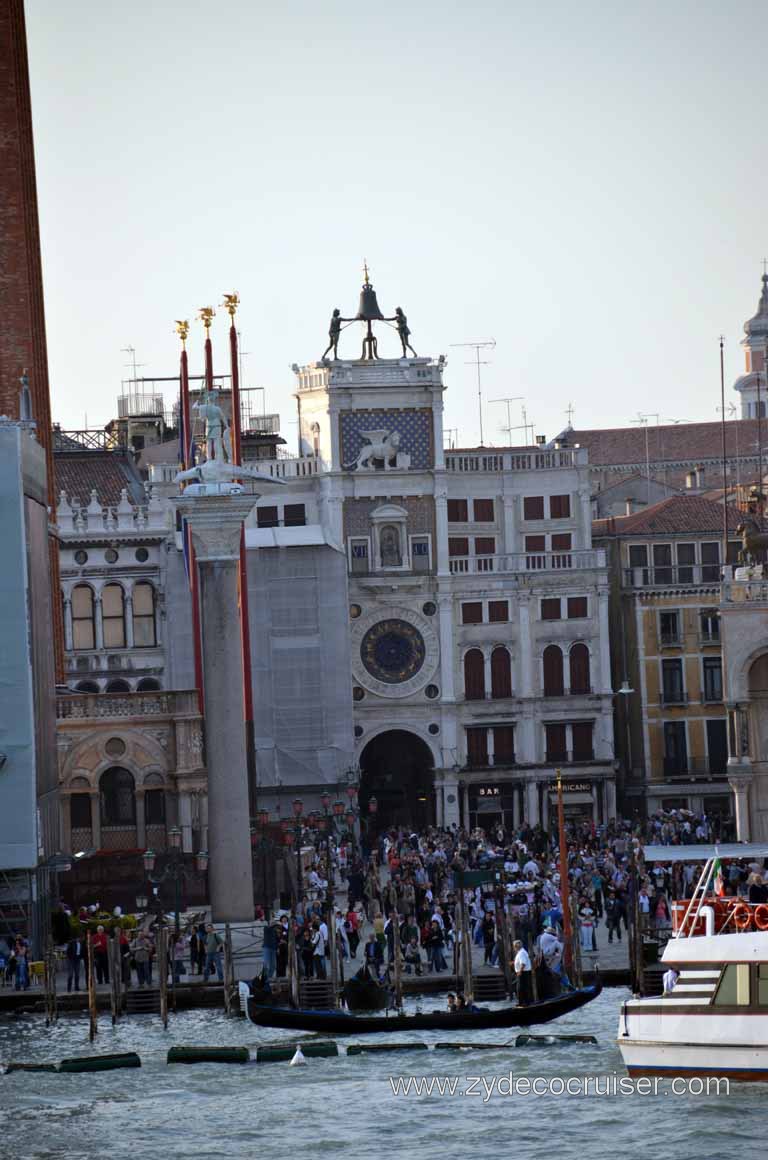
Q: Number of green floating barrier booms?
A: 7